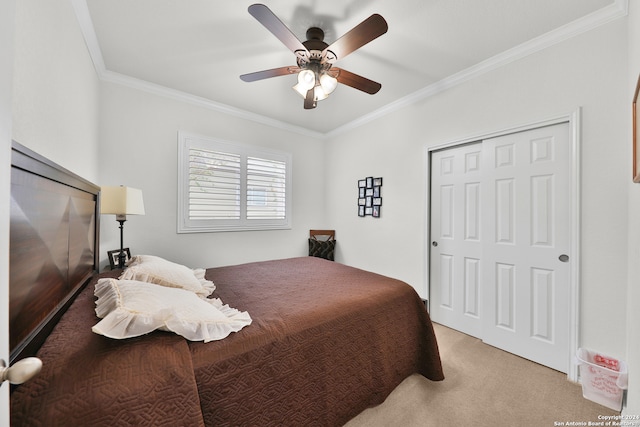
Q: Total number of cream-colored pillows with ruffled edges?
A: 2